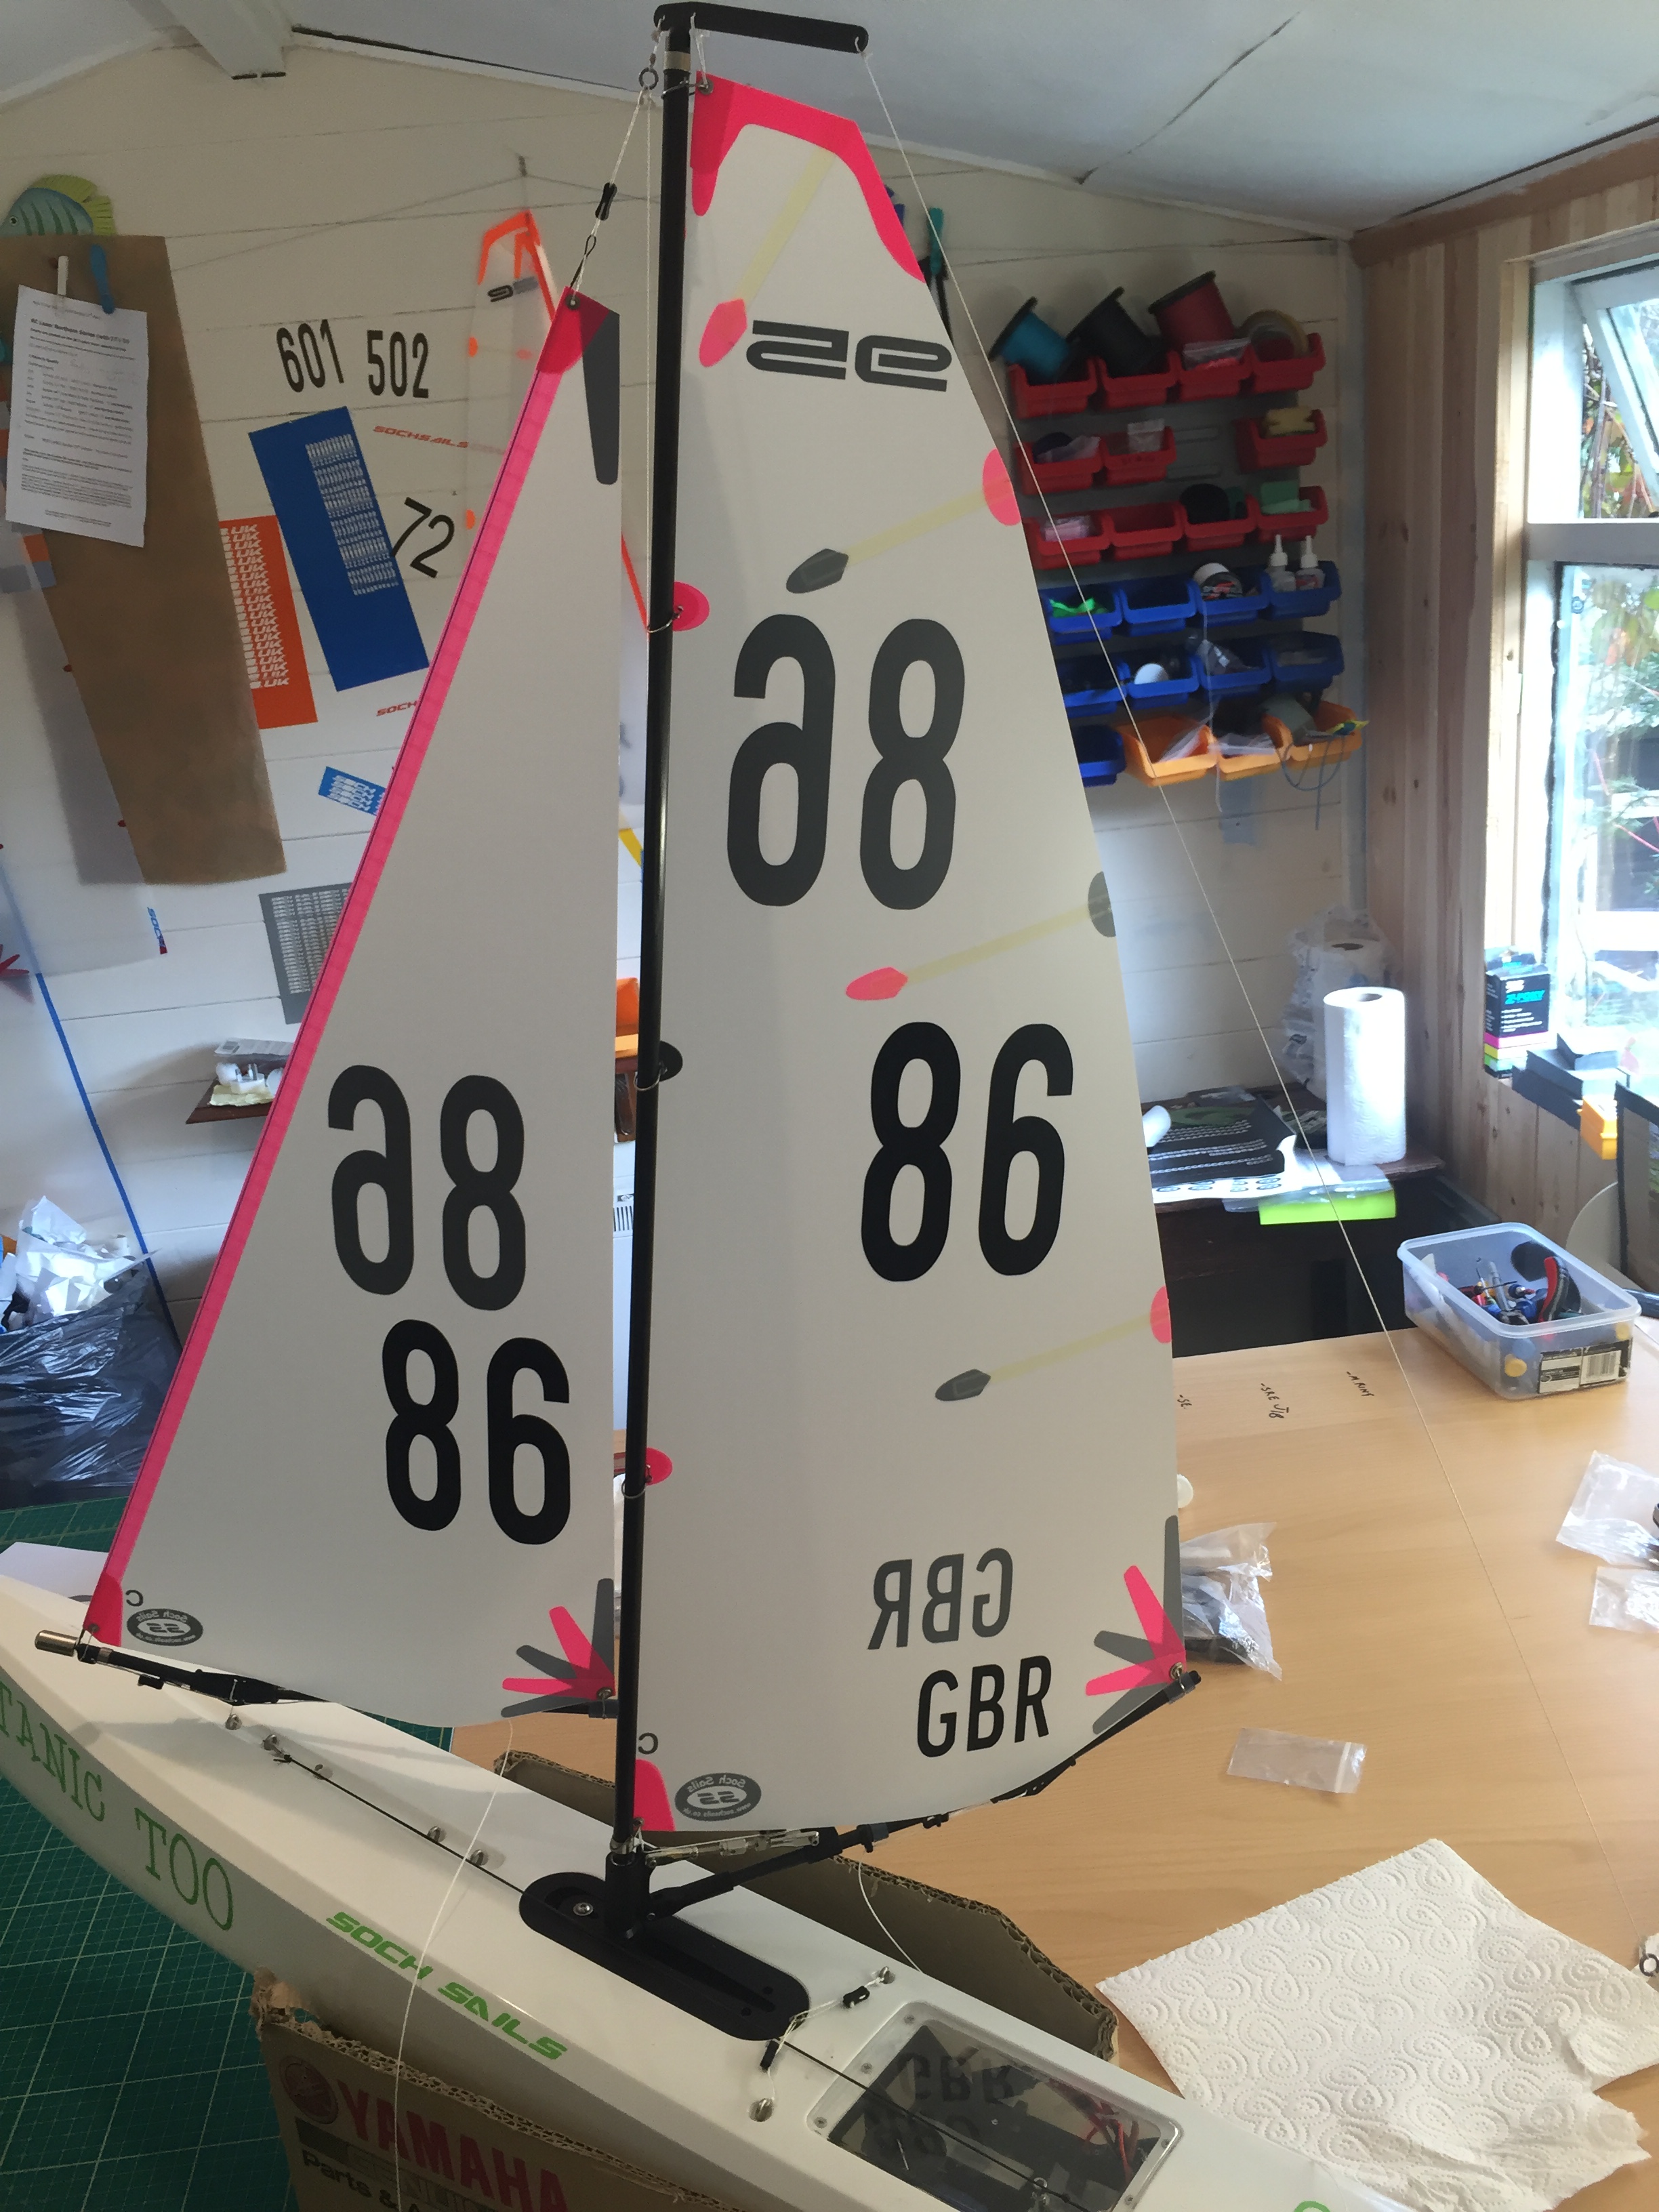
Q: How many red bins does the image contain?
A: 11